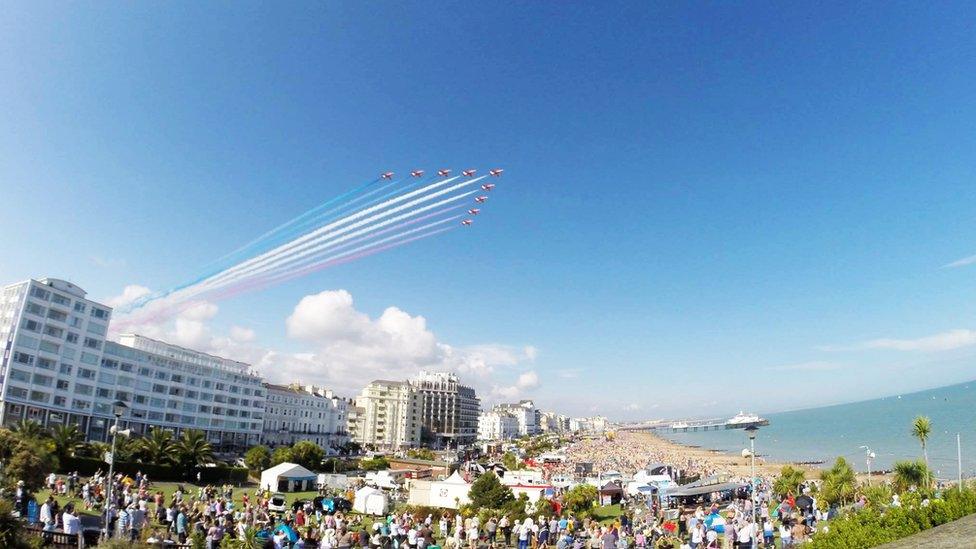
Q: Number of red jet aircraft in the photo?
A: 9